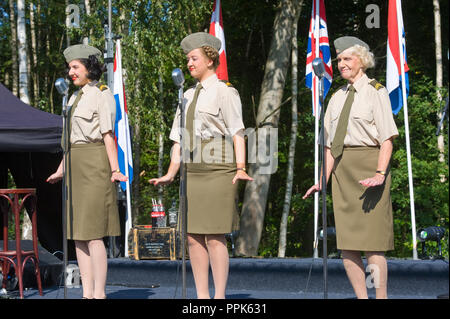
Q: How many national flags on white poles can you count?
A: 4